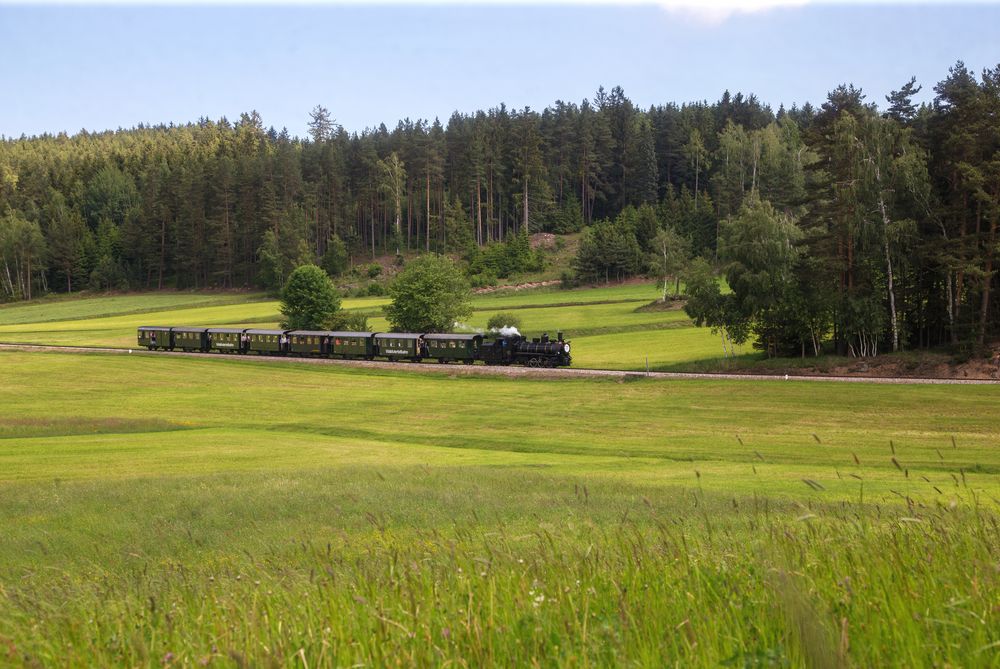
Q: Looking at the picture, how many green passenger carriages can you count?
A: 8